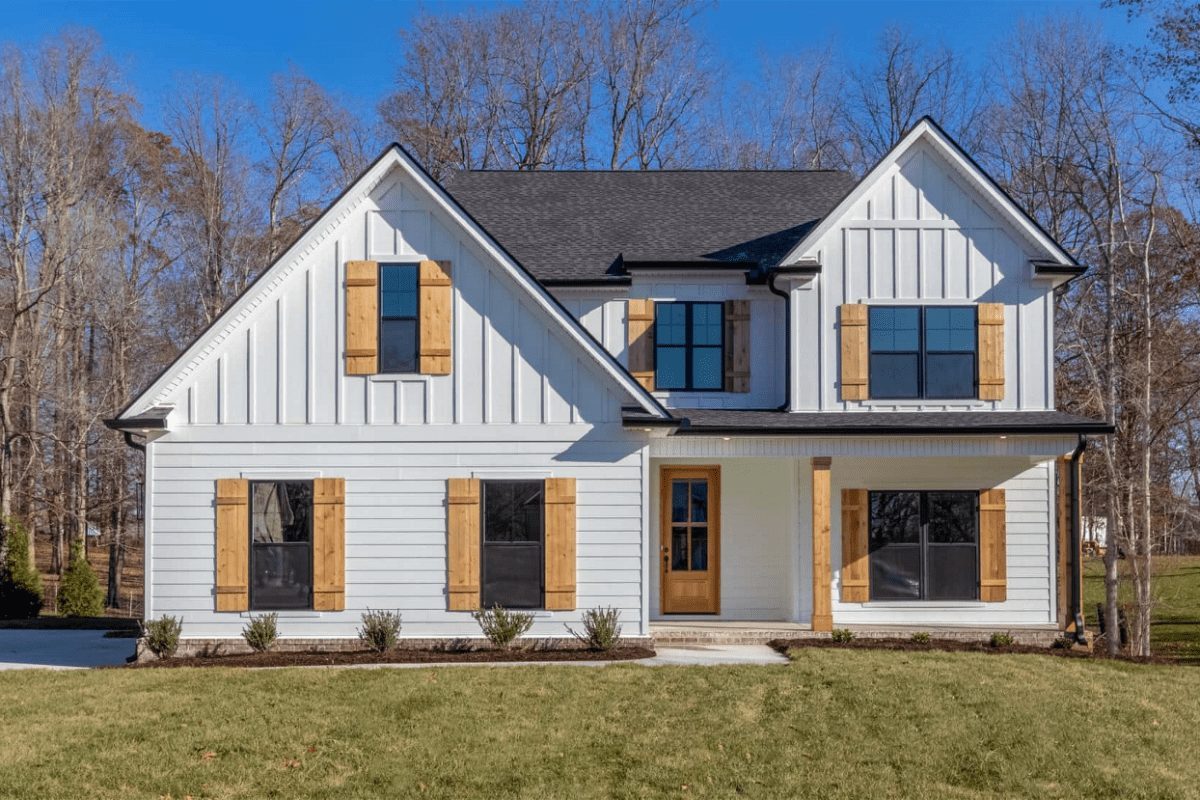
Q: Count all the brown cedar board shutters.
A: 12